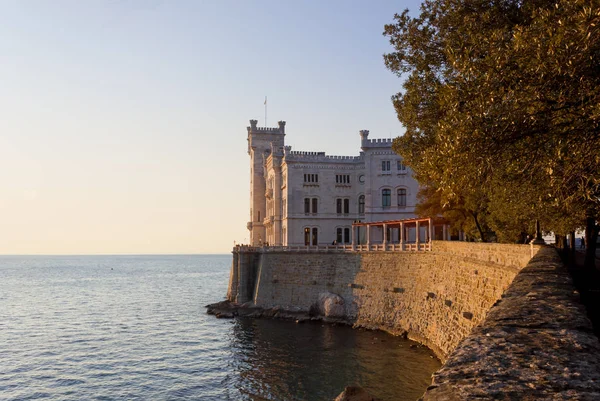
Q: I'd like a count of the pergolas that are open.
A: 1